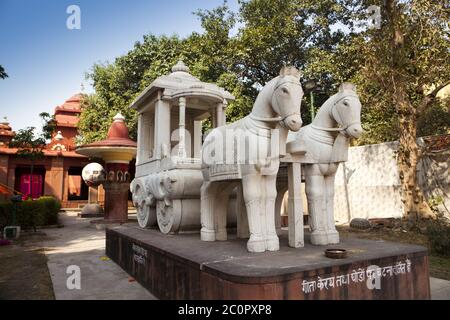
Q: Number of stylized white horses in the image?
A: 2